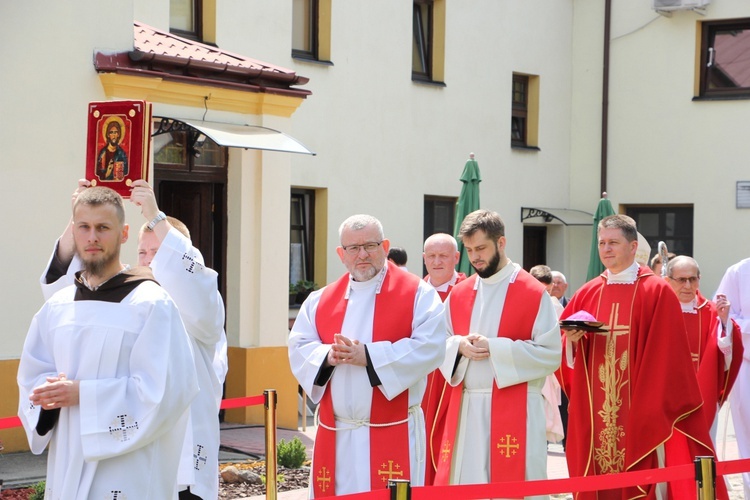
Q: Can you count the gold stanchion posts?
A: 3